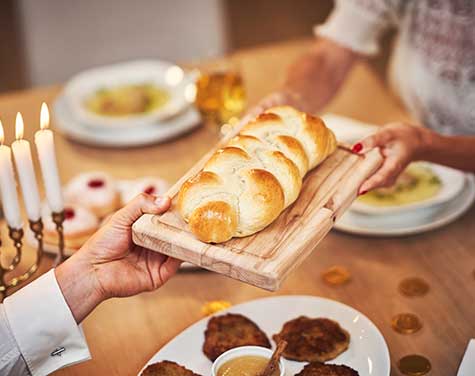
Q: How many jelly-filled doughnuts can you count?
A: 3